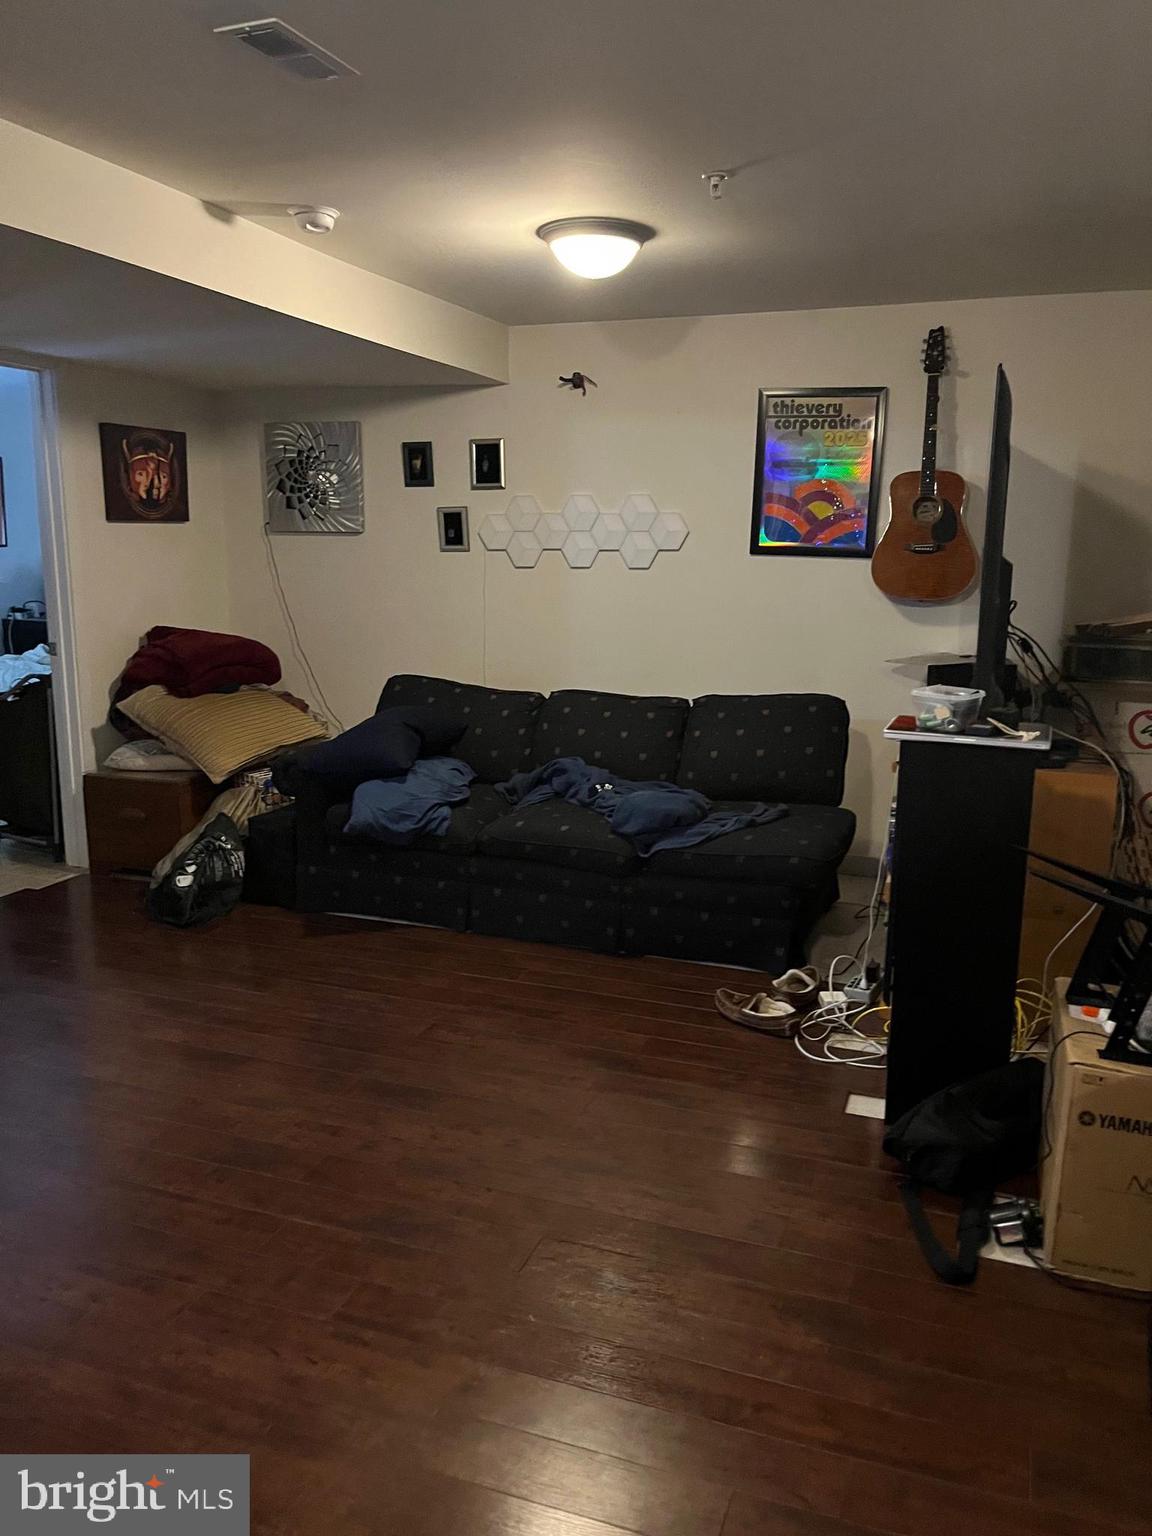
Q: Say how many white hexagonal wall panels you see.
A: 10